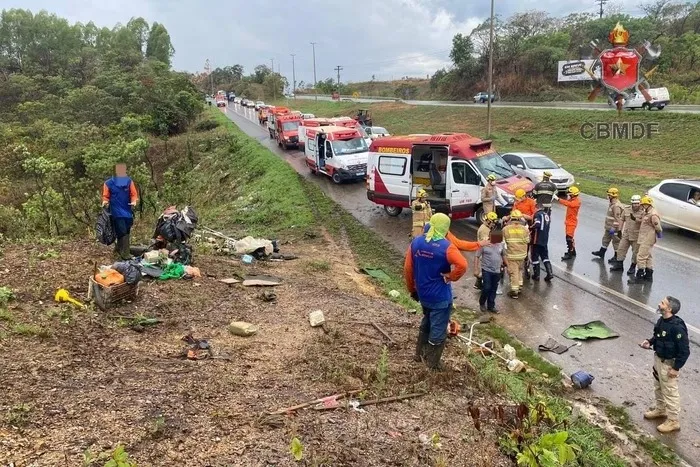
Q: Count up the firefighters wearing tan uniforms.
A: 7